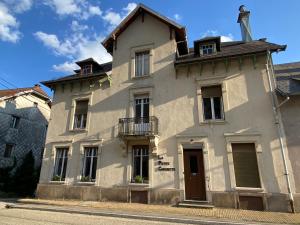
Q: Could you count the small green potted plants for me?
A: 3